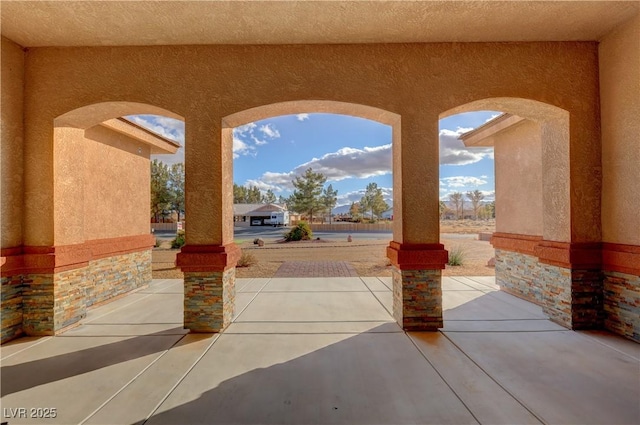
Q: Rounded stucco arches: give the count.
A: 3